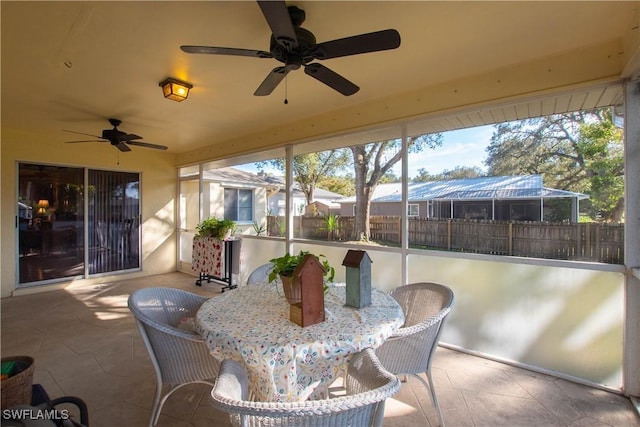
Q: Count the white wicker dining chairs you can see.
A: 4